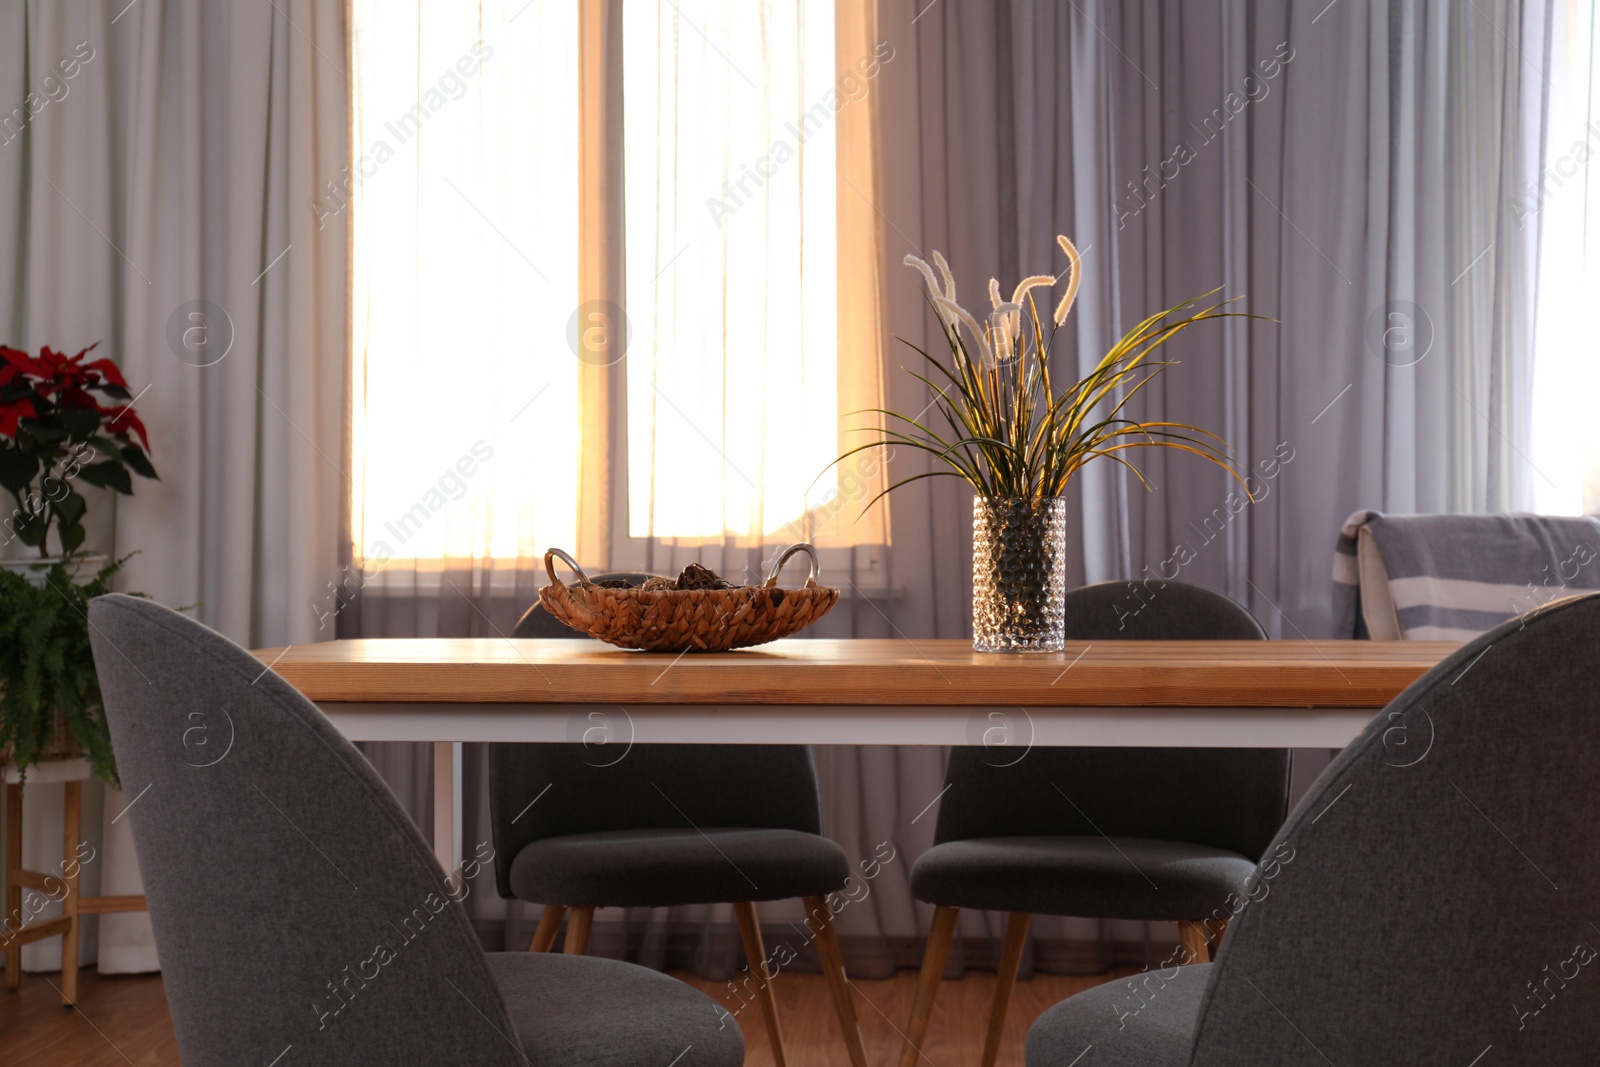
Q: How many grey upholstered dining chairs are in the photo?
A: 4